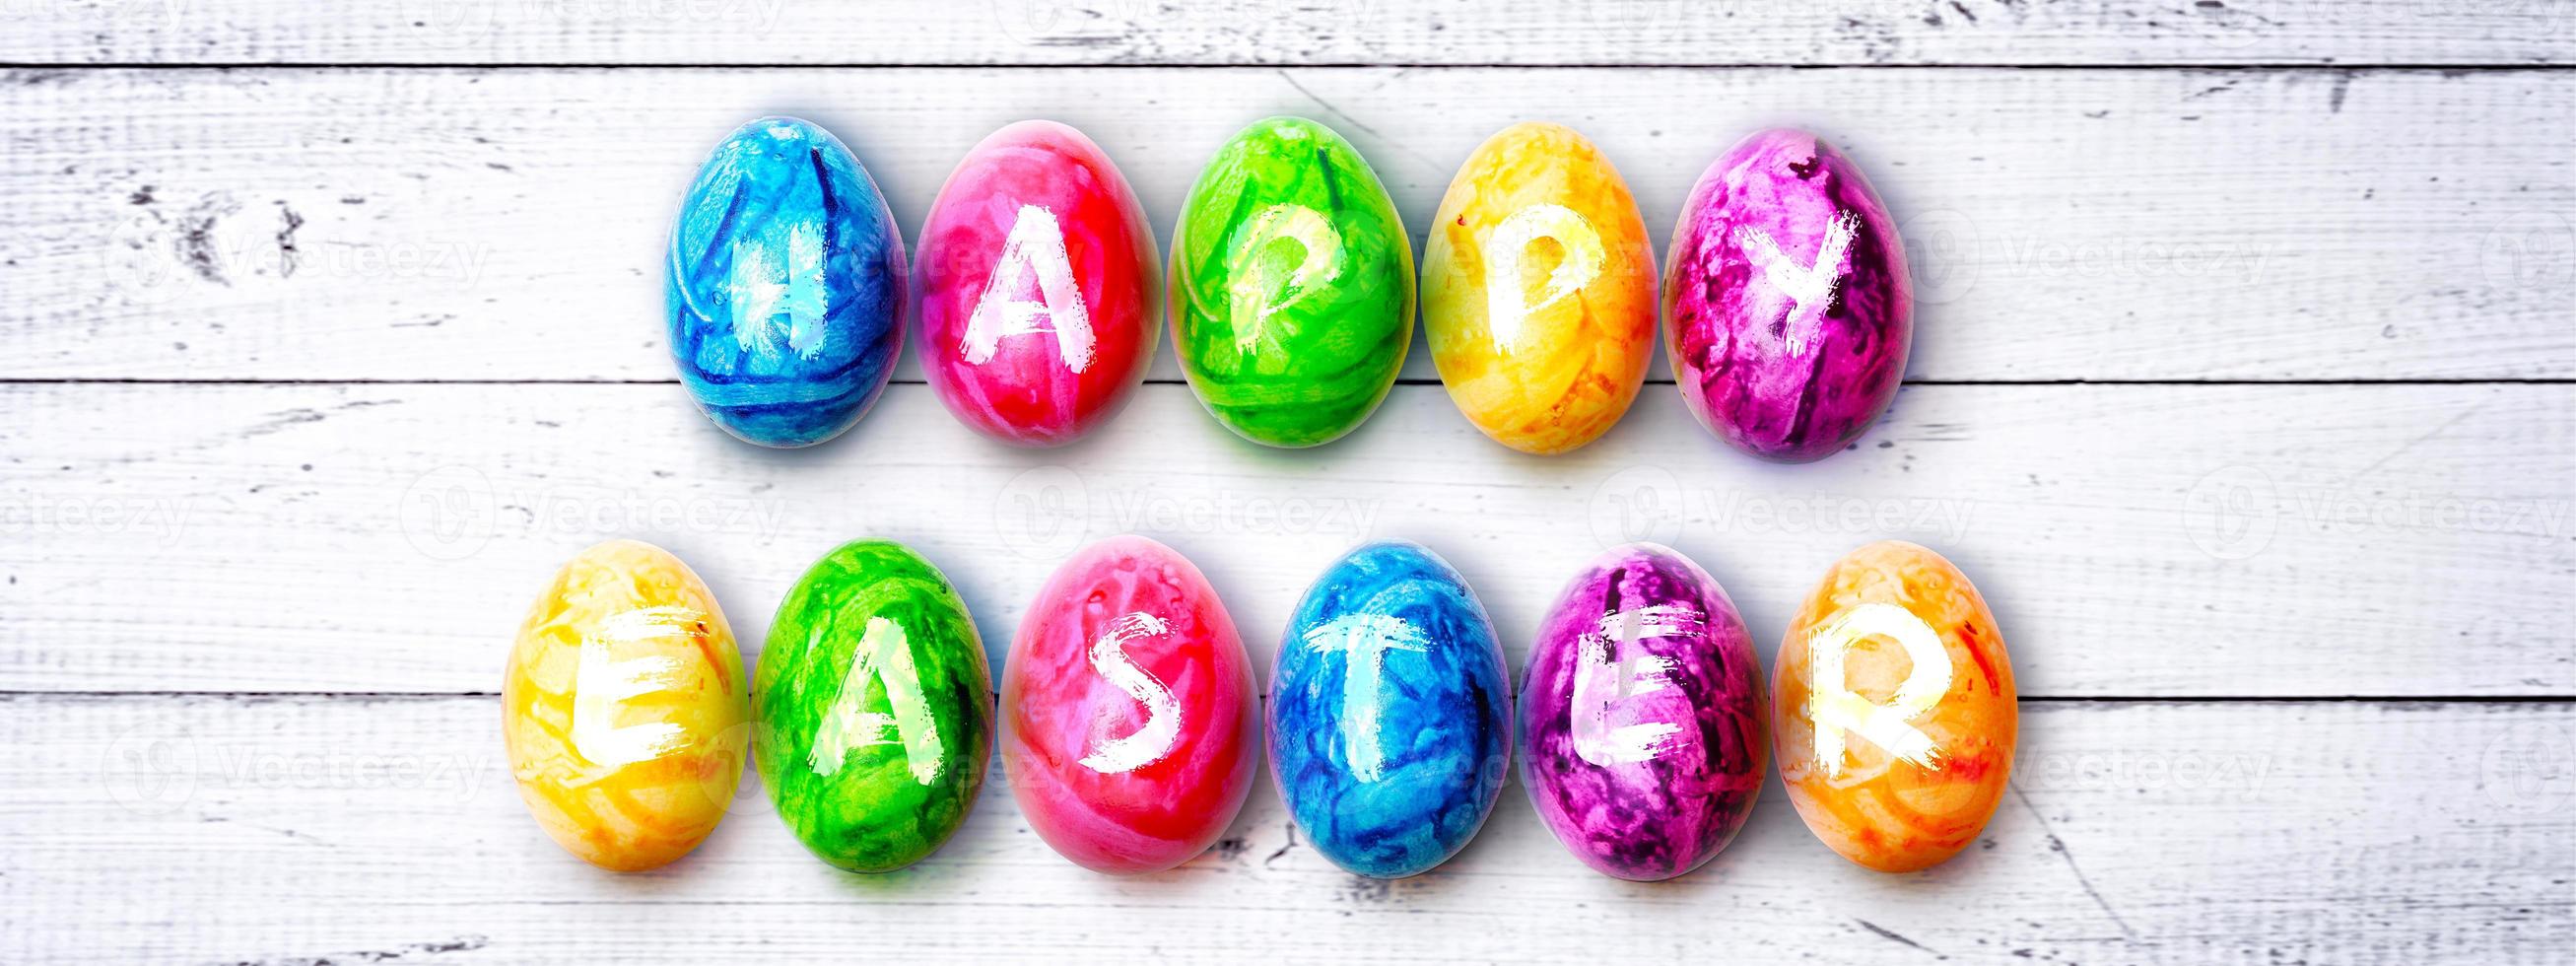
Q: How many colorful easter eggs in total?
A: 11